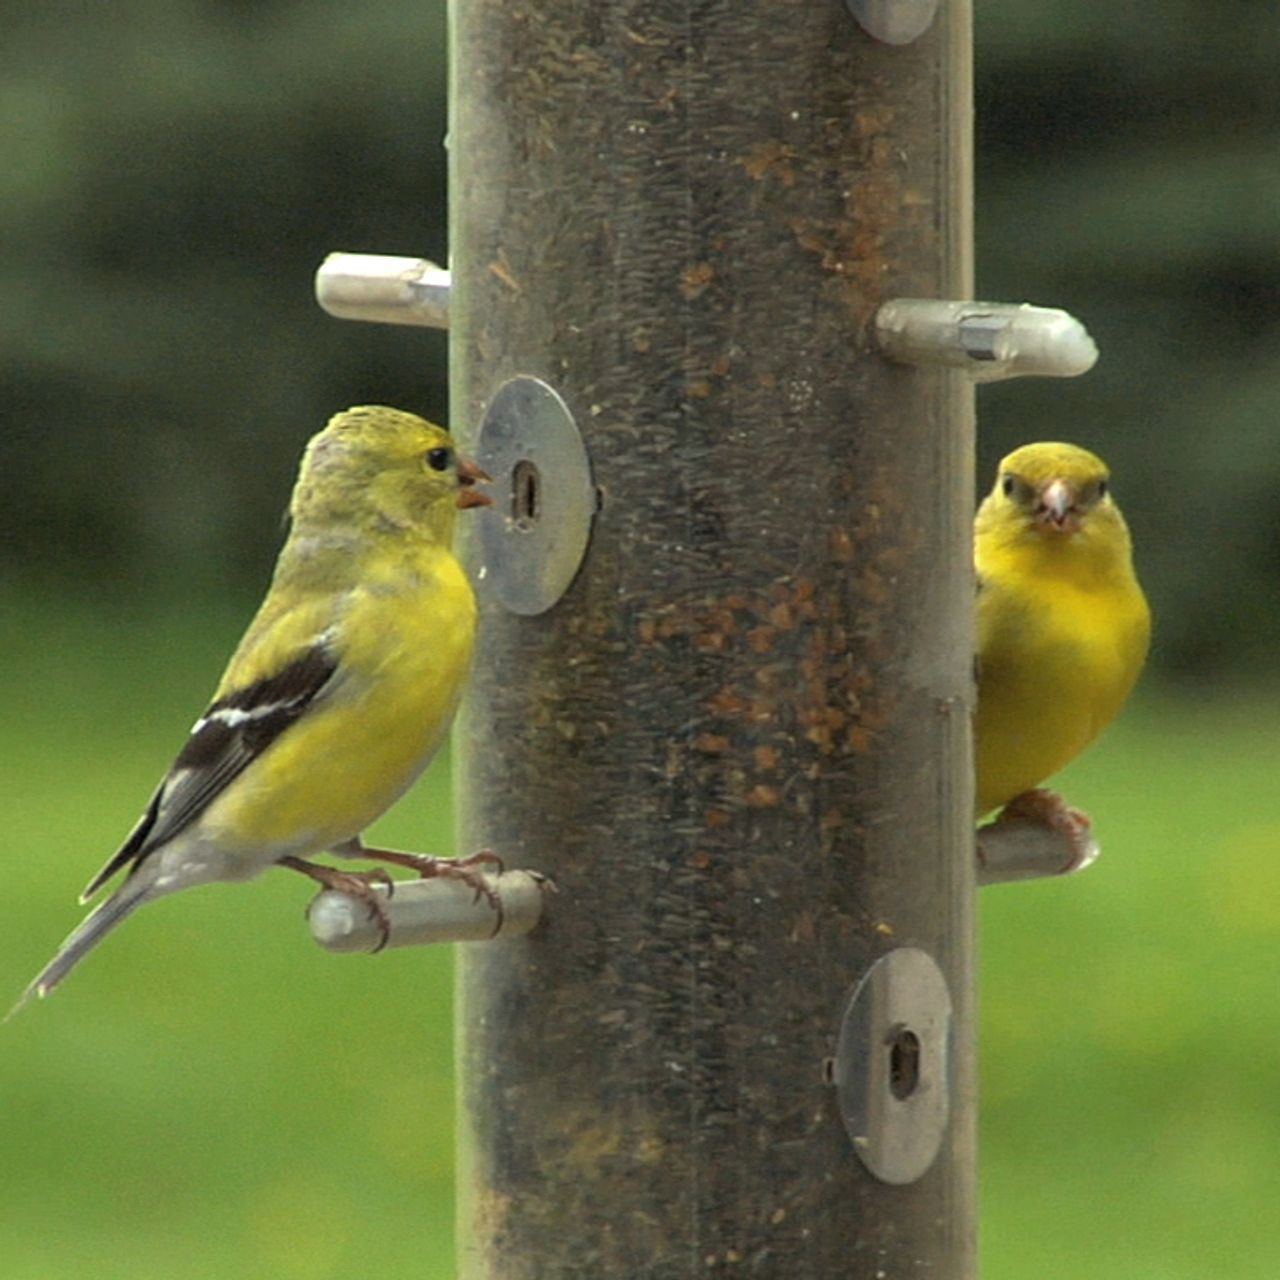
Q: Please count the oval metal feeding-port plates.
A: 3